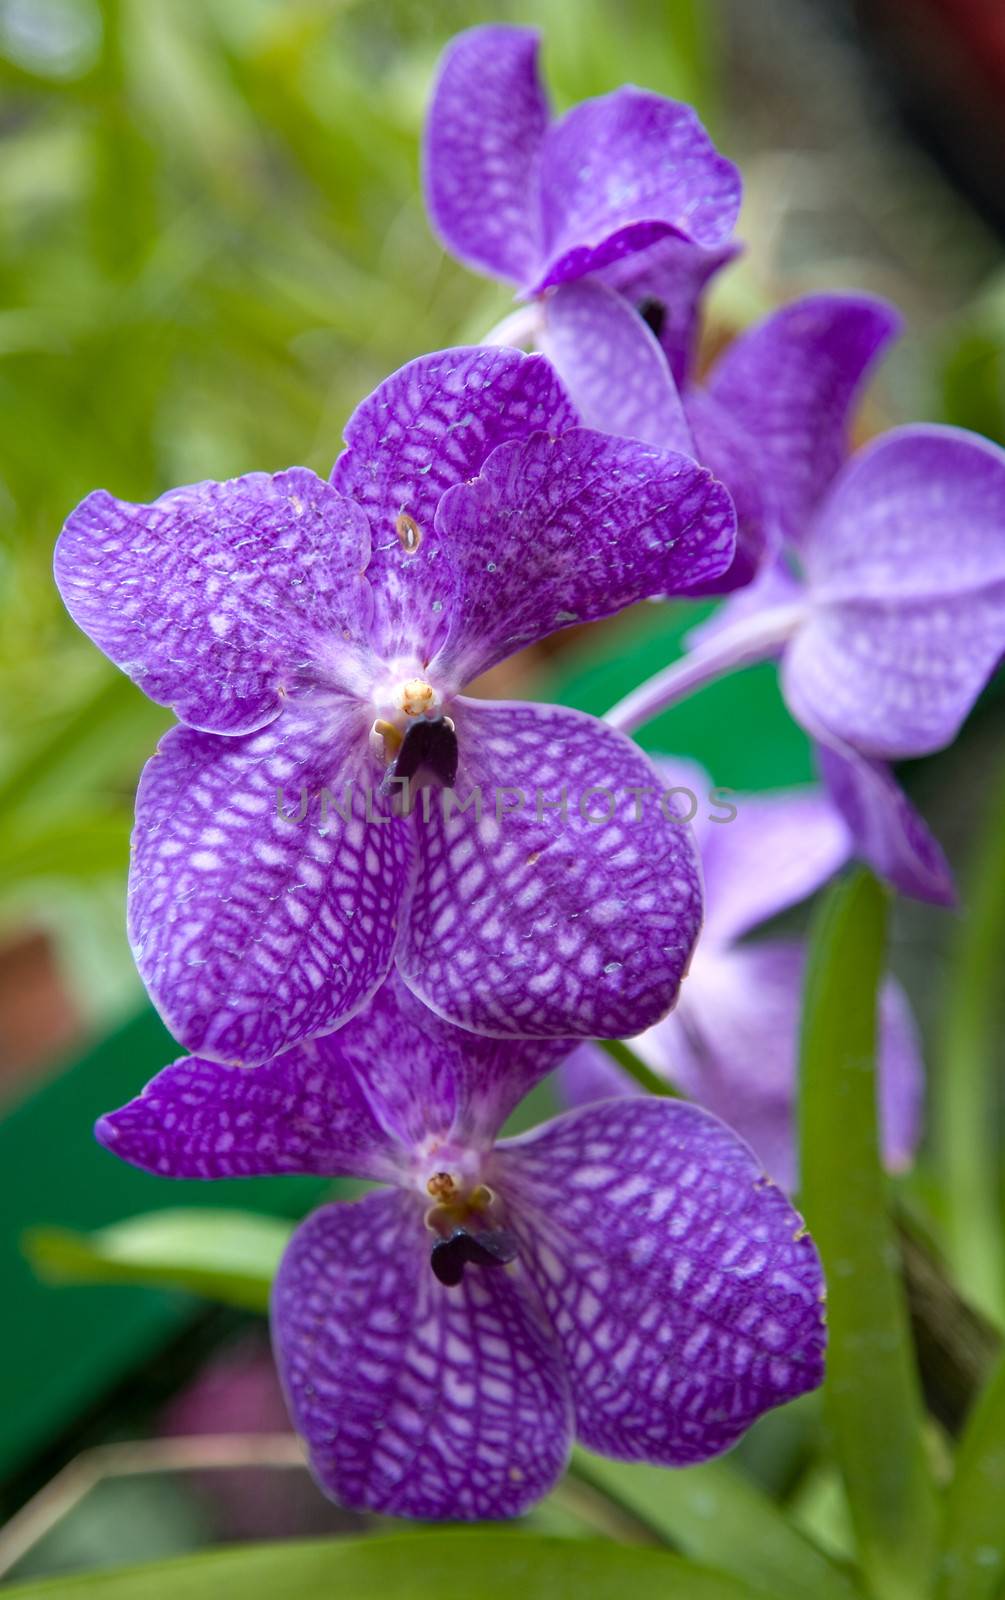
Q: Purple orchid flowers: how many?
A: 5